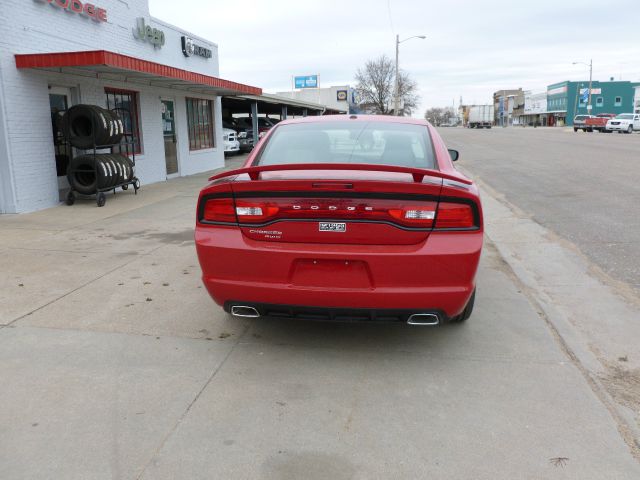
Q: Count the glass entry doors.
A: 2